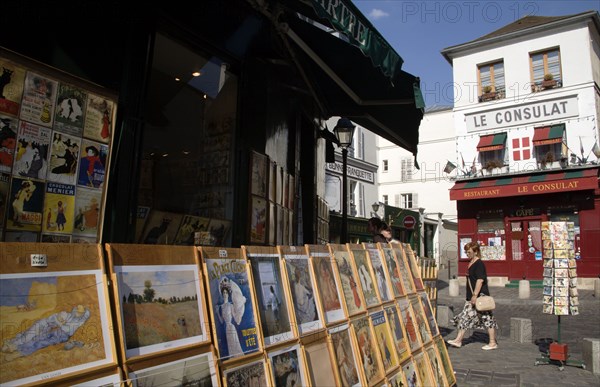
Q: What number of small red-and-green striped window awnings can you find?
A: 2